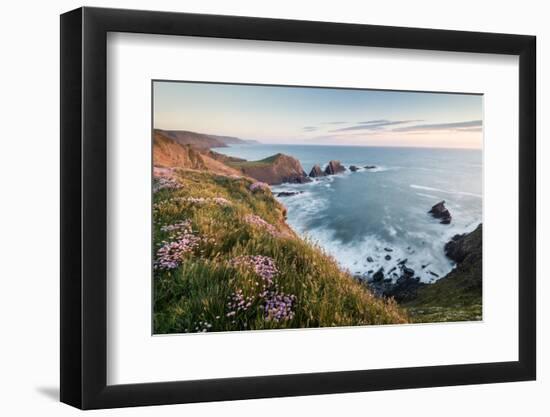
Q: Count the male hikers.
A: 0